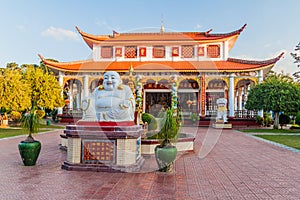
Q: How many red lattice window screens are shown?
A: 5